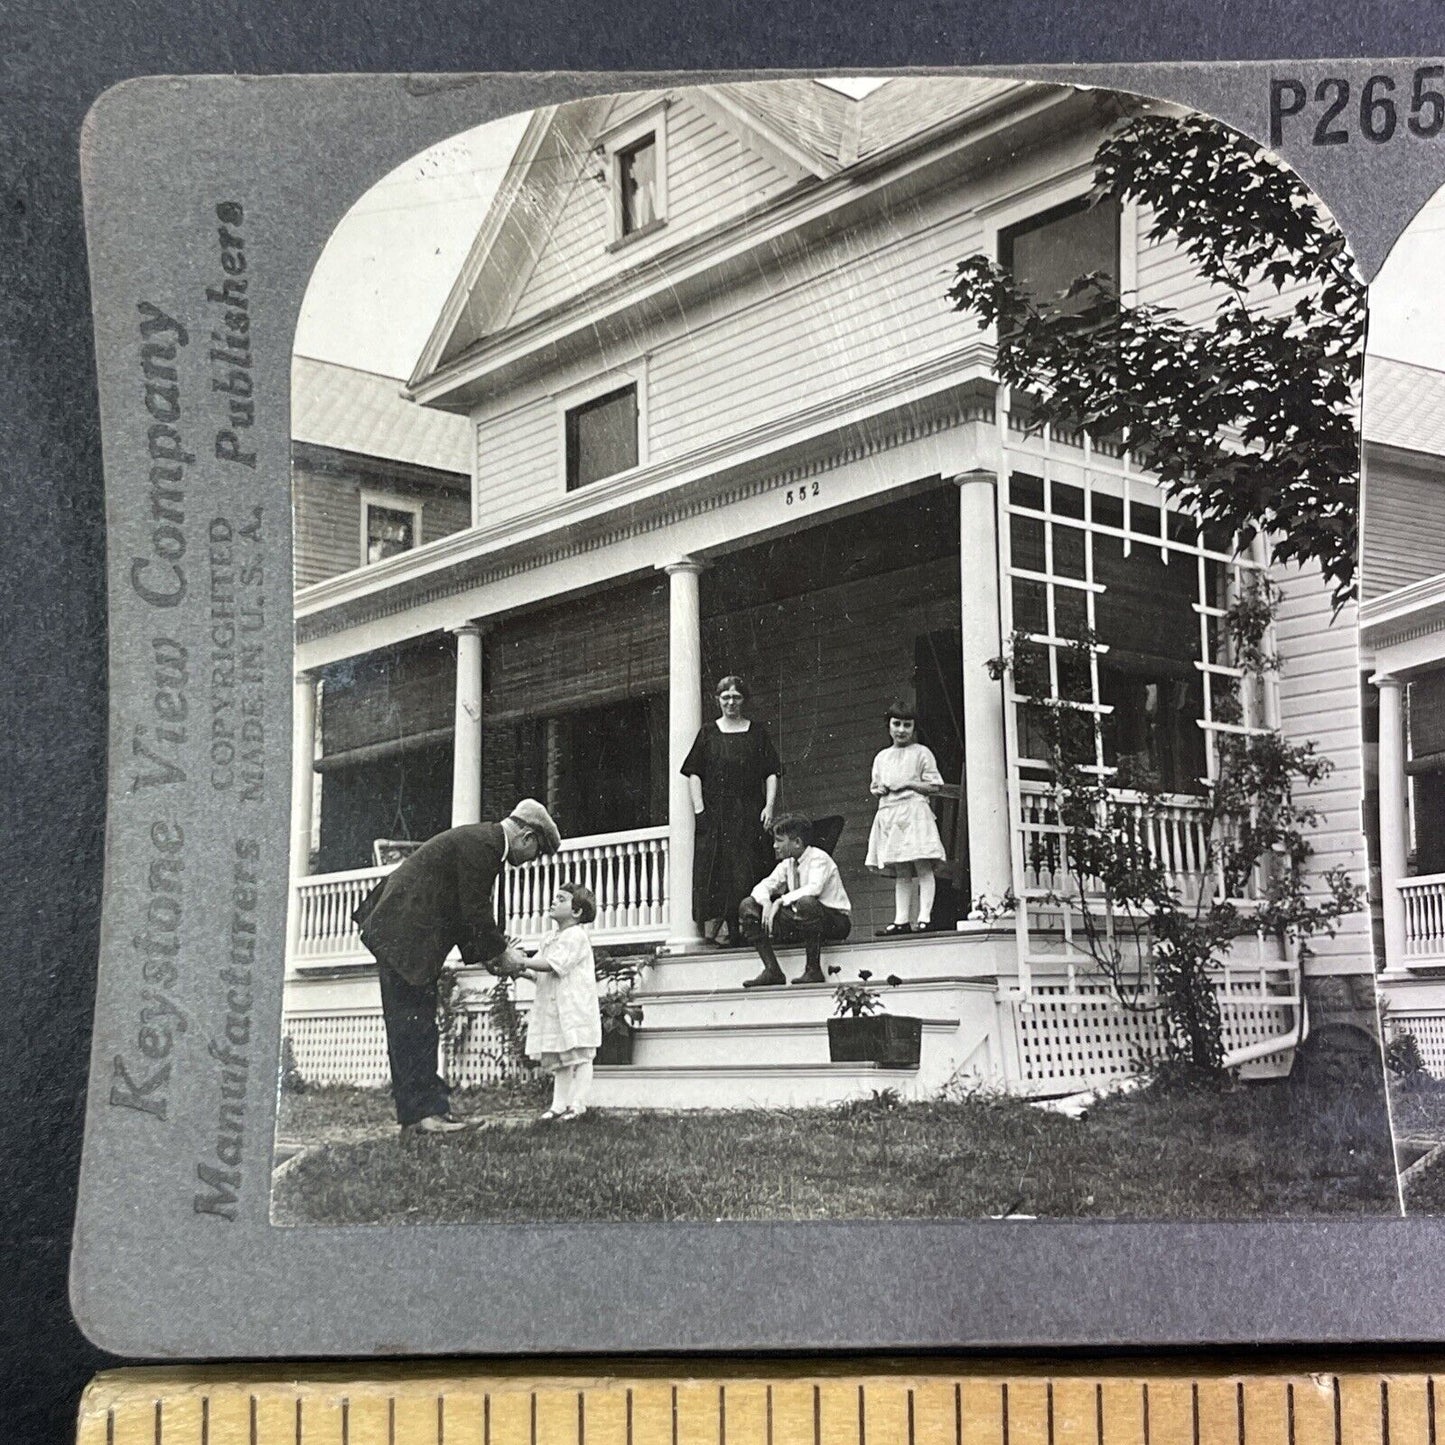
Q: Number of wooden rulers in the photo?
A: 1